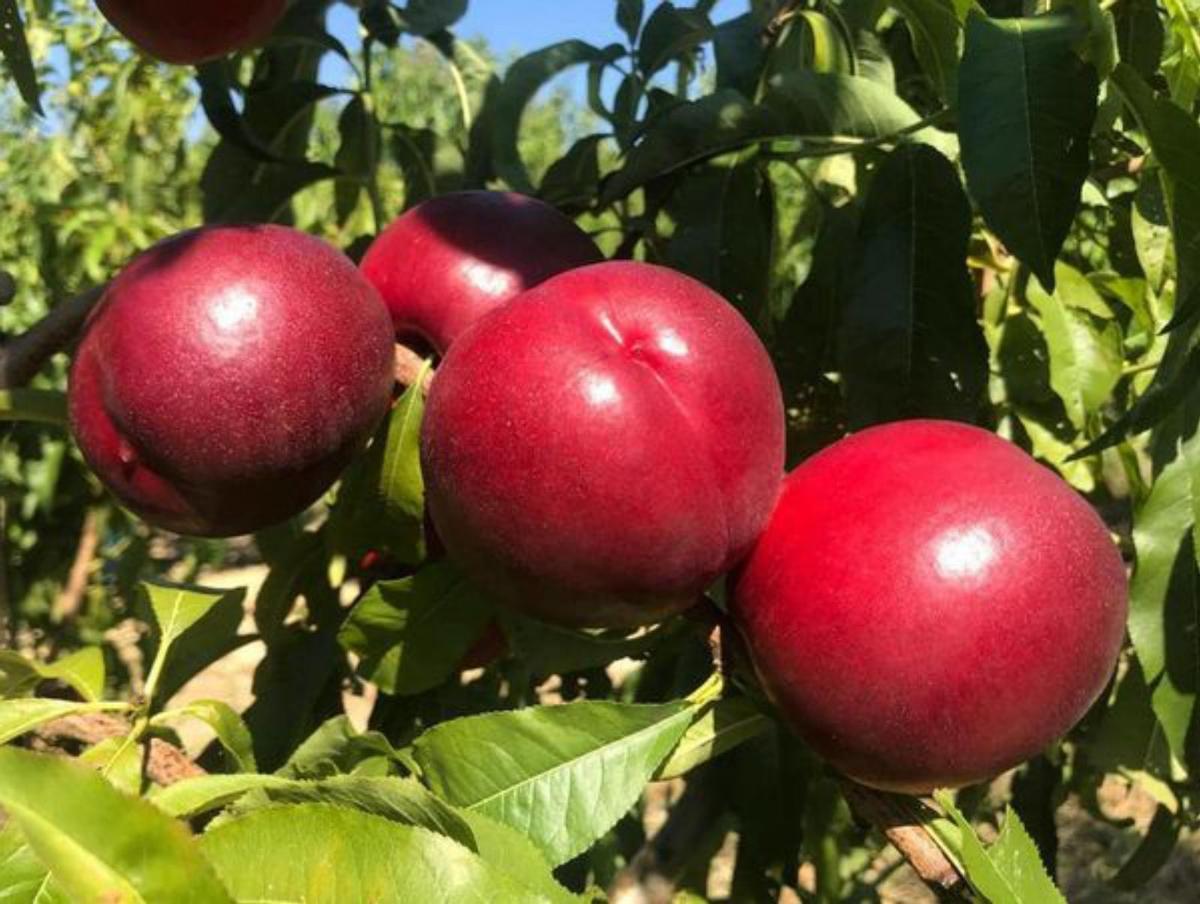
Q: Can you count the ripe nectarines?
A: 5